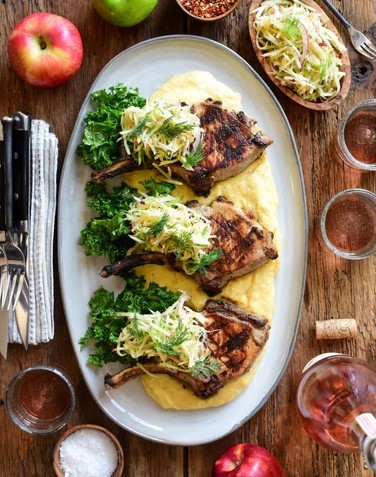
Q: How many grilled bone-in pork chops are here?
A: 3